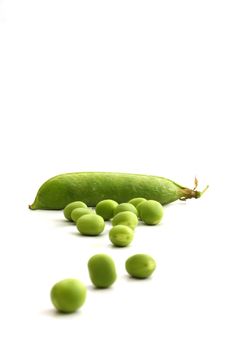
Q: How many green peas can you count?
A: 12